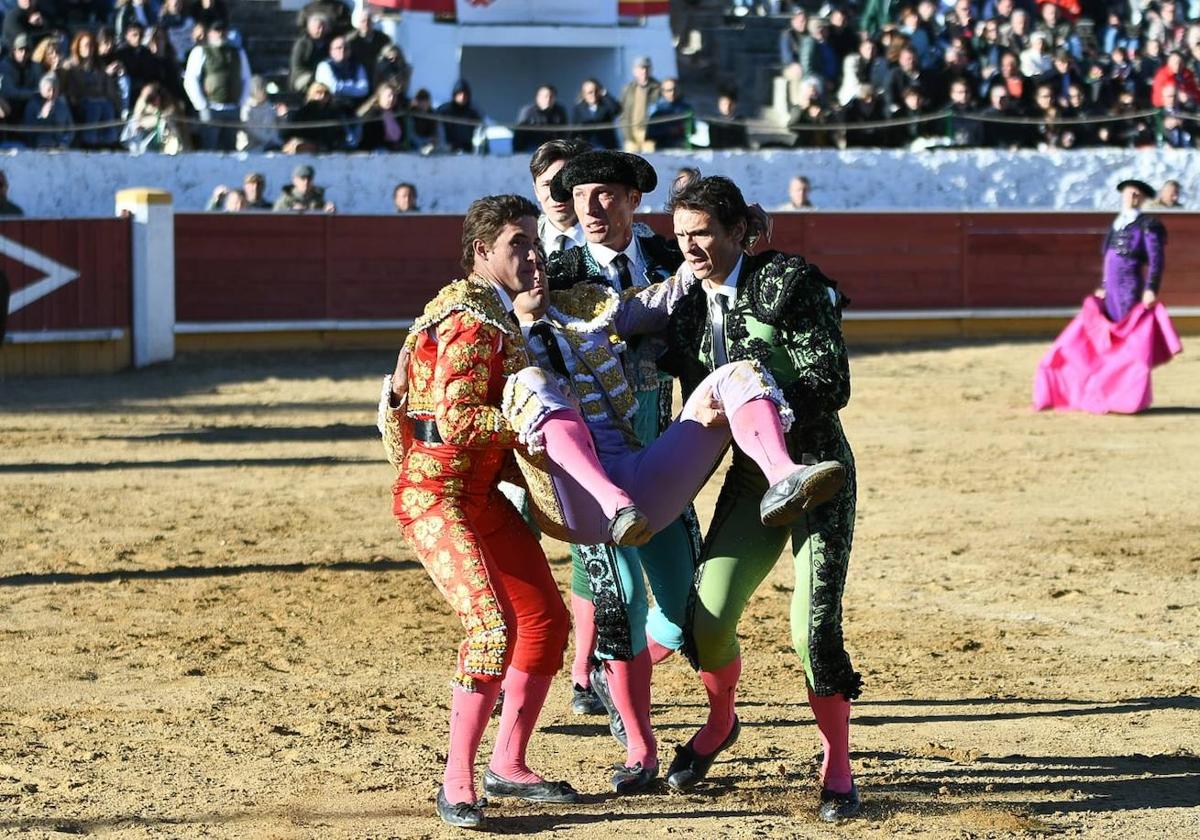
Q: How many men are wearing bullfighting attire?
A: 6